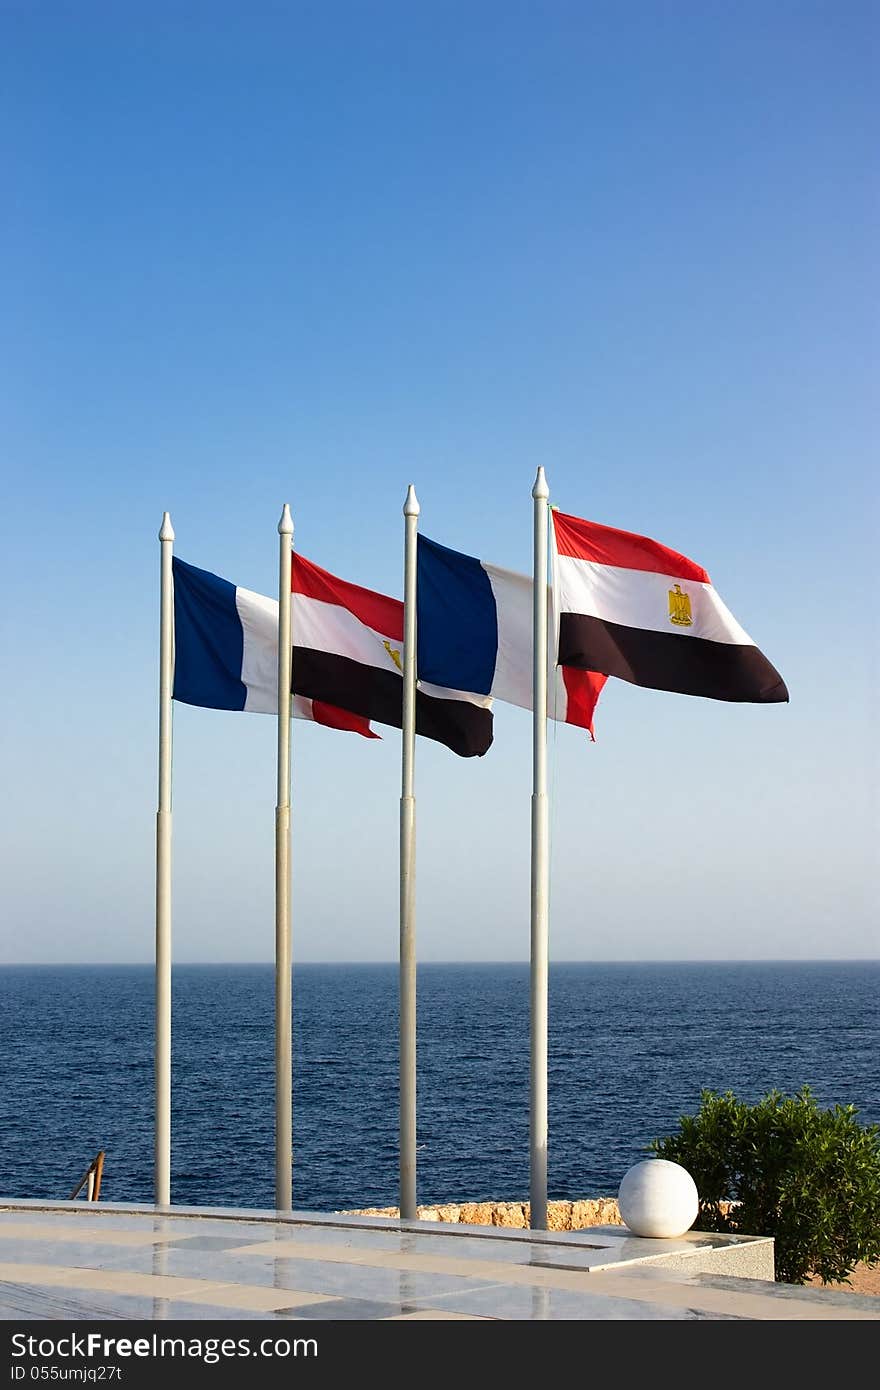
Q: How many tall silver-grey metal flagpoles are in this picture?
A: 4